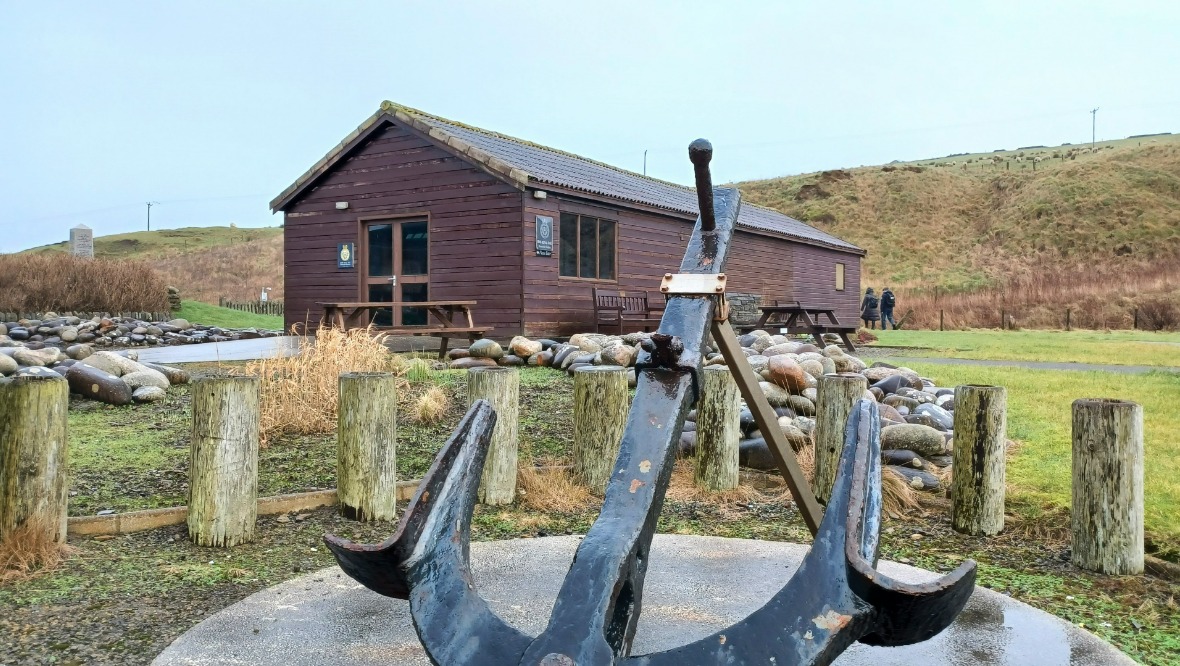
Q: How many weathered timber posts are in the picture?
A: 9